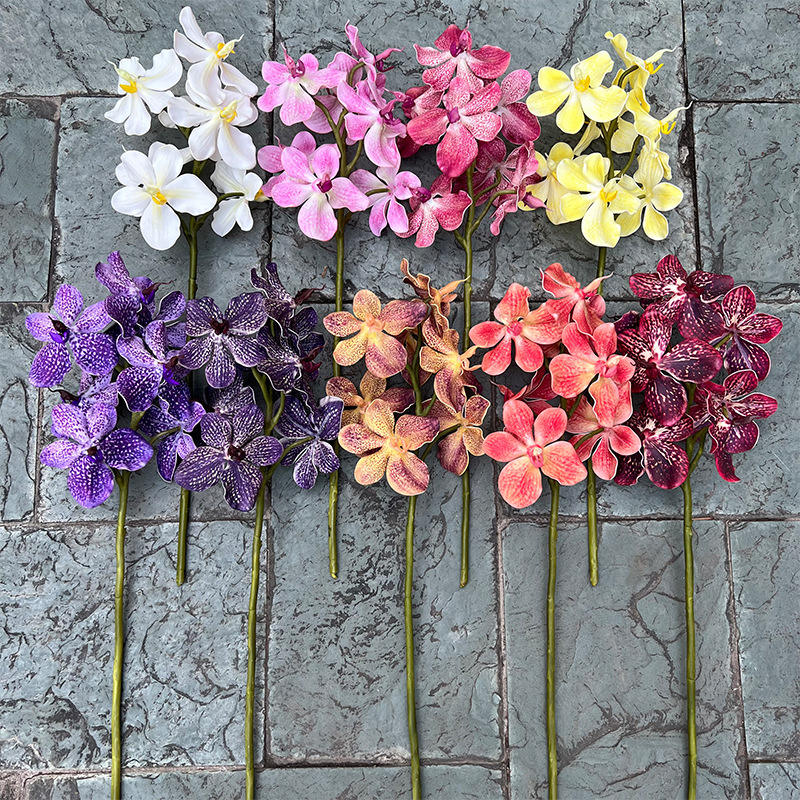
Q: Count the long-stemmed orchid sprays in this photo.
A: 9